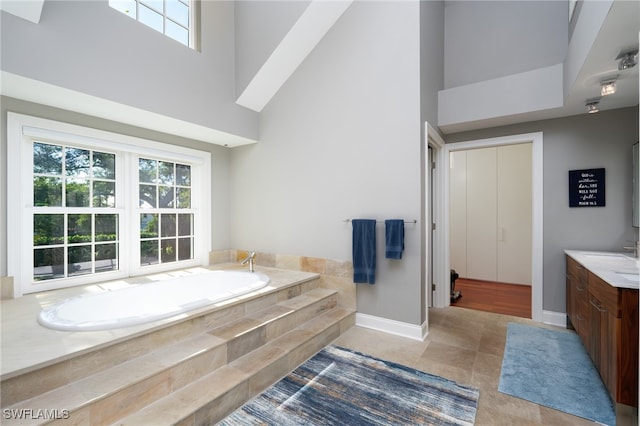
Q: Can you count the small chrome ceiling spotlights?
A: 3